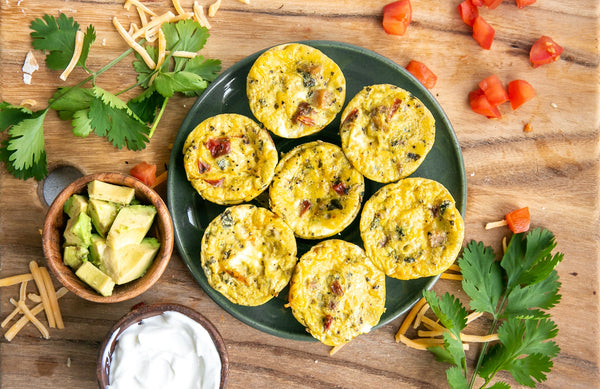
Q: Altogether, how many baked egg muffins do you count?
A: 7